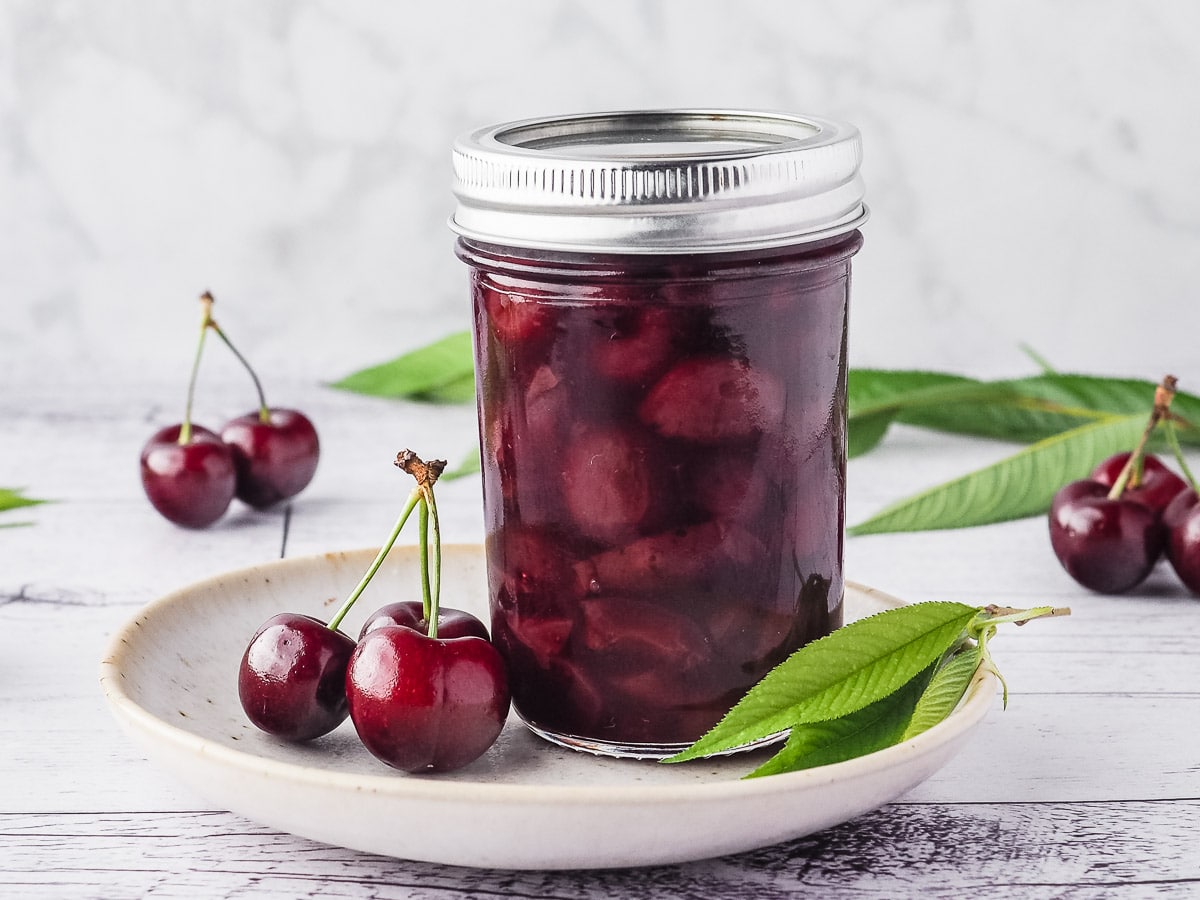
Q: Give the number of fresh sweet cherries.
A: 8